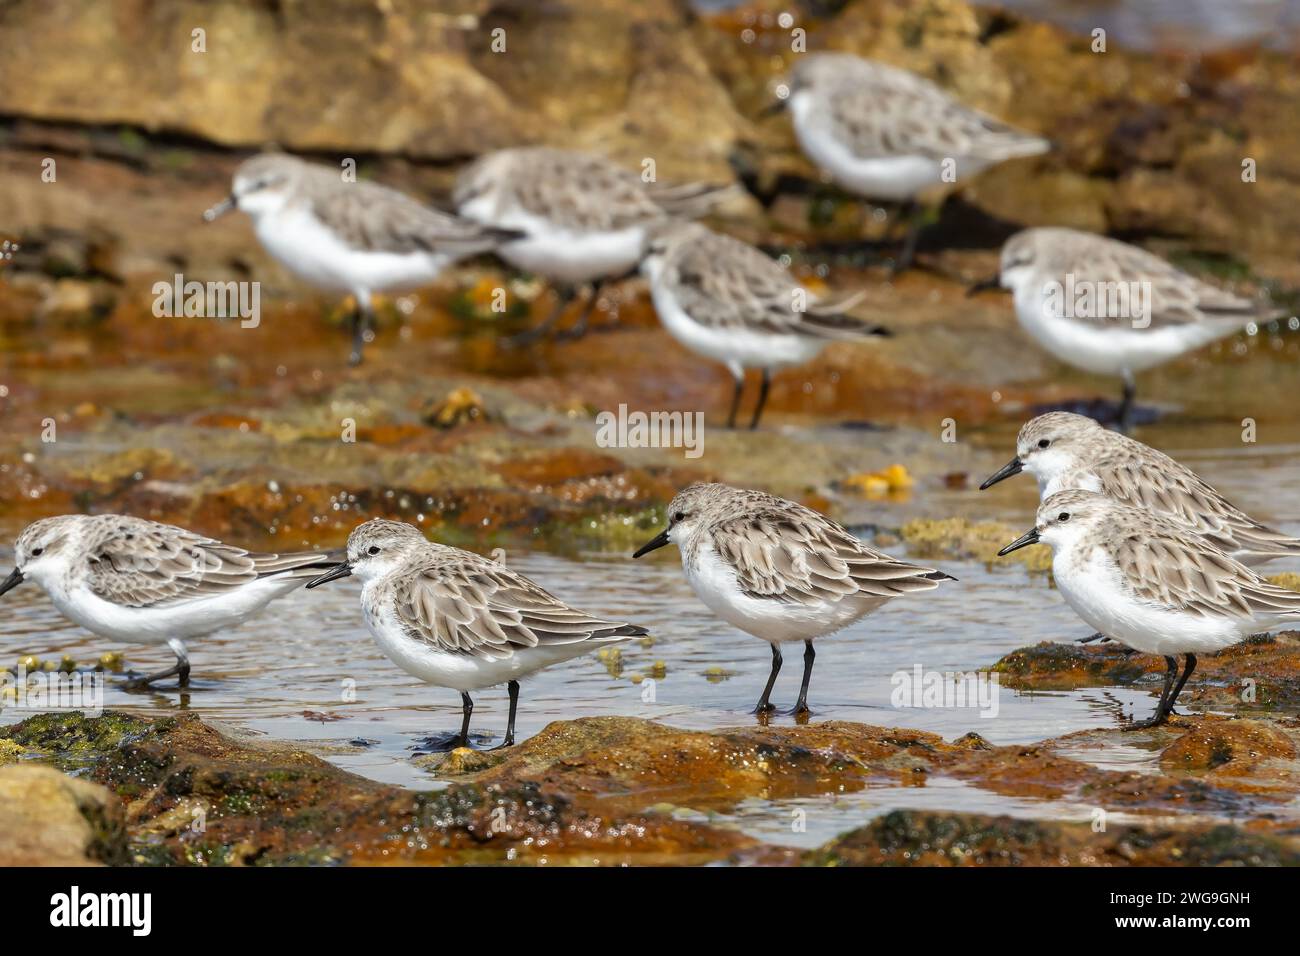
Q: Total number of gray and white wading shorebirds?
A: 10